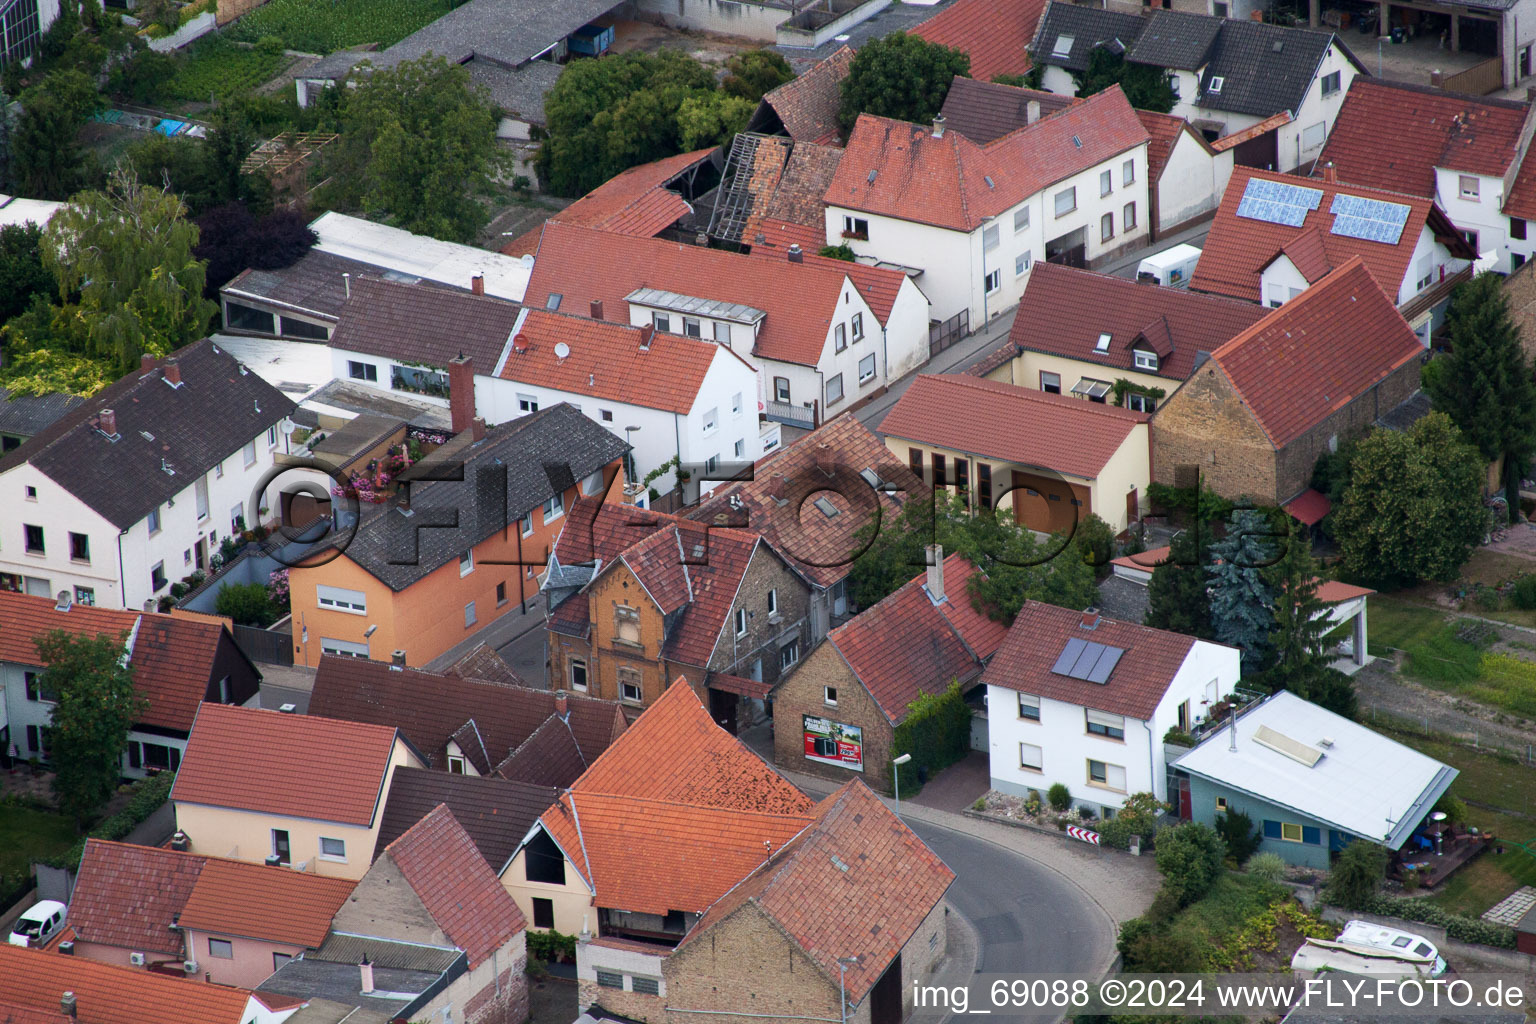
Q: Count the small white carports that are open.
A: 1